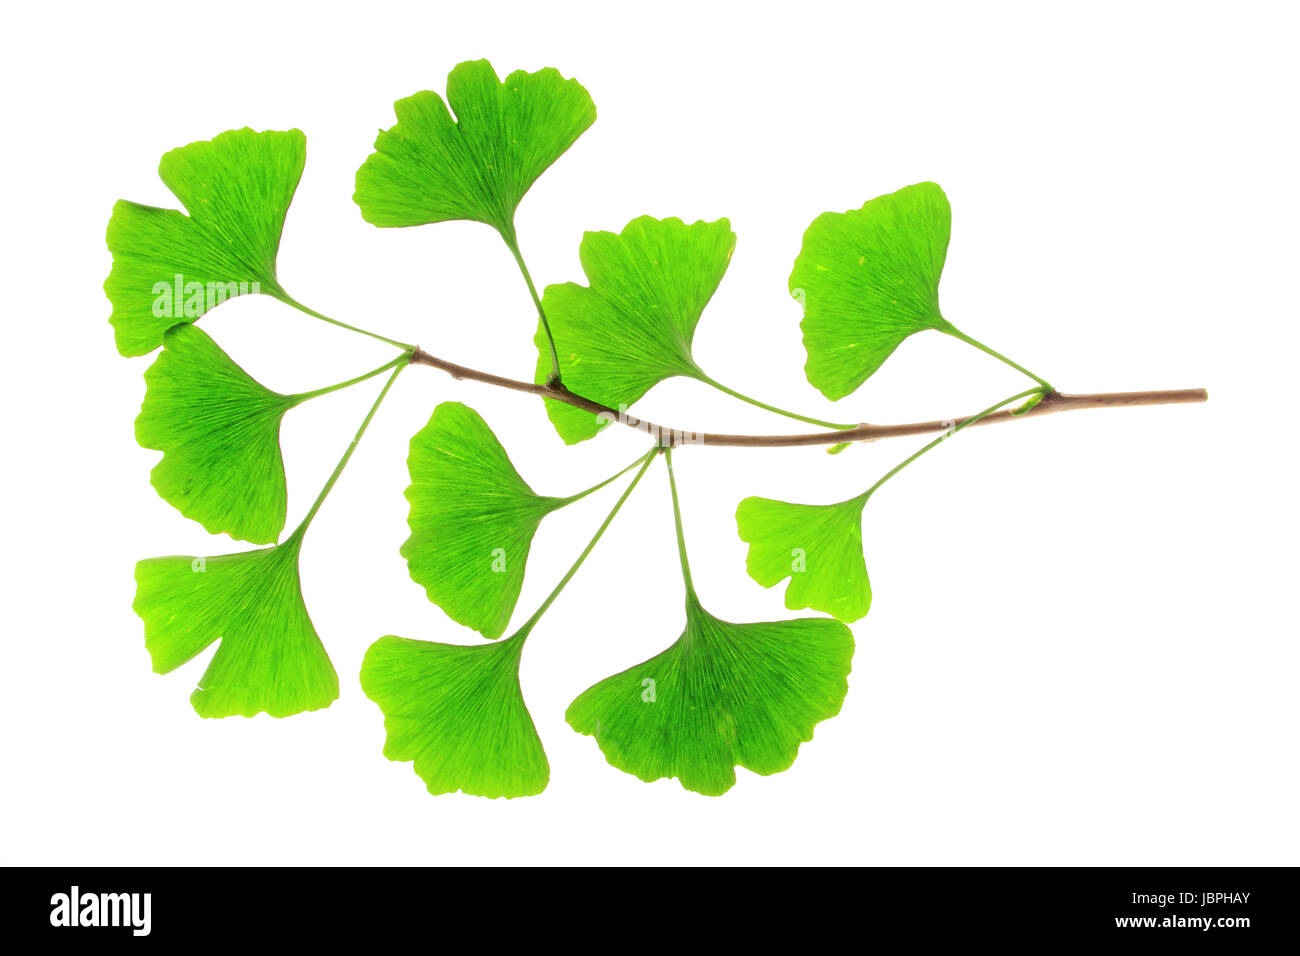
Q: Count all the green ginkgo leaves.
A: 10